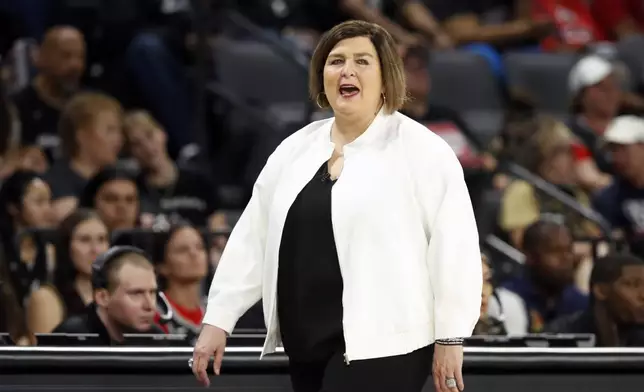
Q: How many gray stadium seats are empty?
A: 3